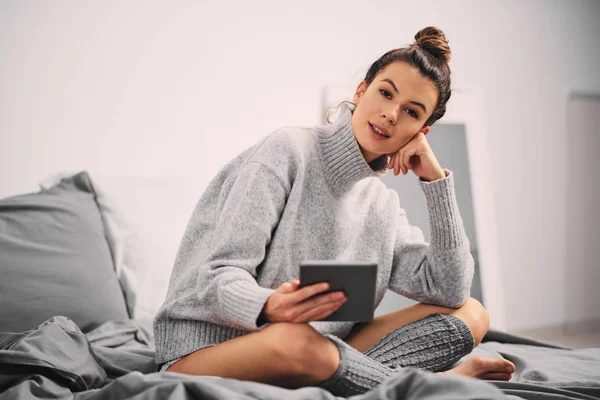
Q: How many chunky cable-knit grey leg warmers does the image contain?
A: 2